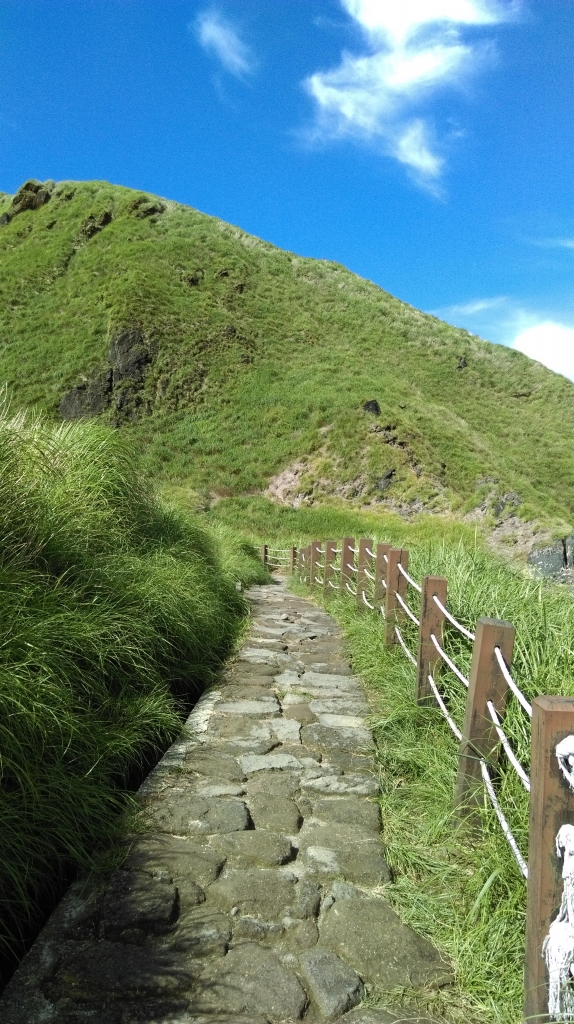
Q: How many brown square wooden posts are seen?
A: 13